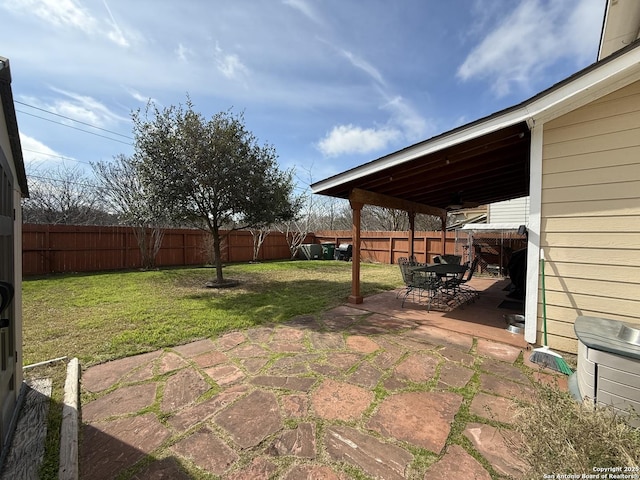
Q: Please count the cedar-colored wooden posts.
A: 3